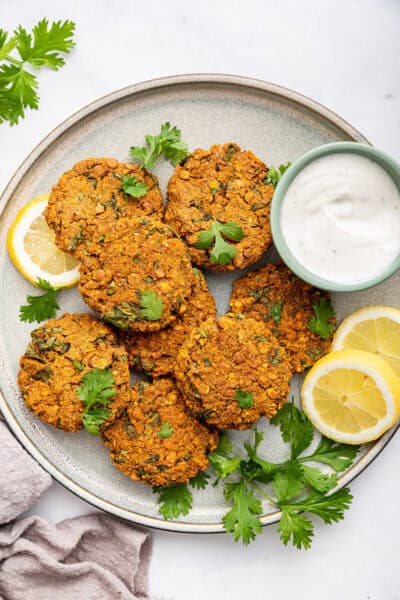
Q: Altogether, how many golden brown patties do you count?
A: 8